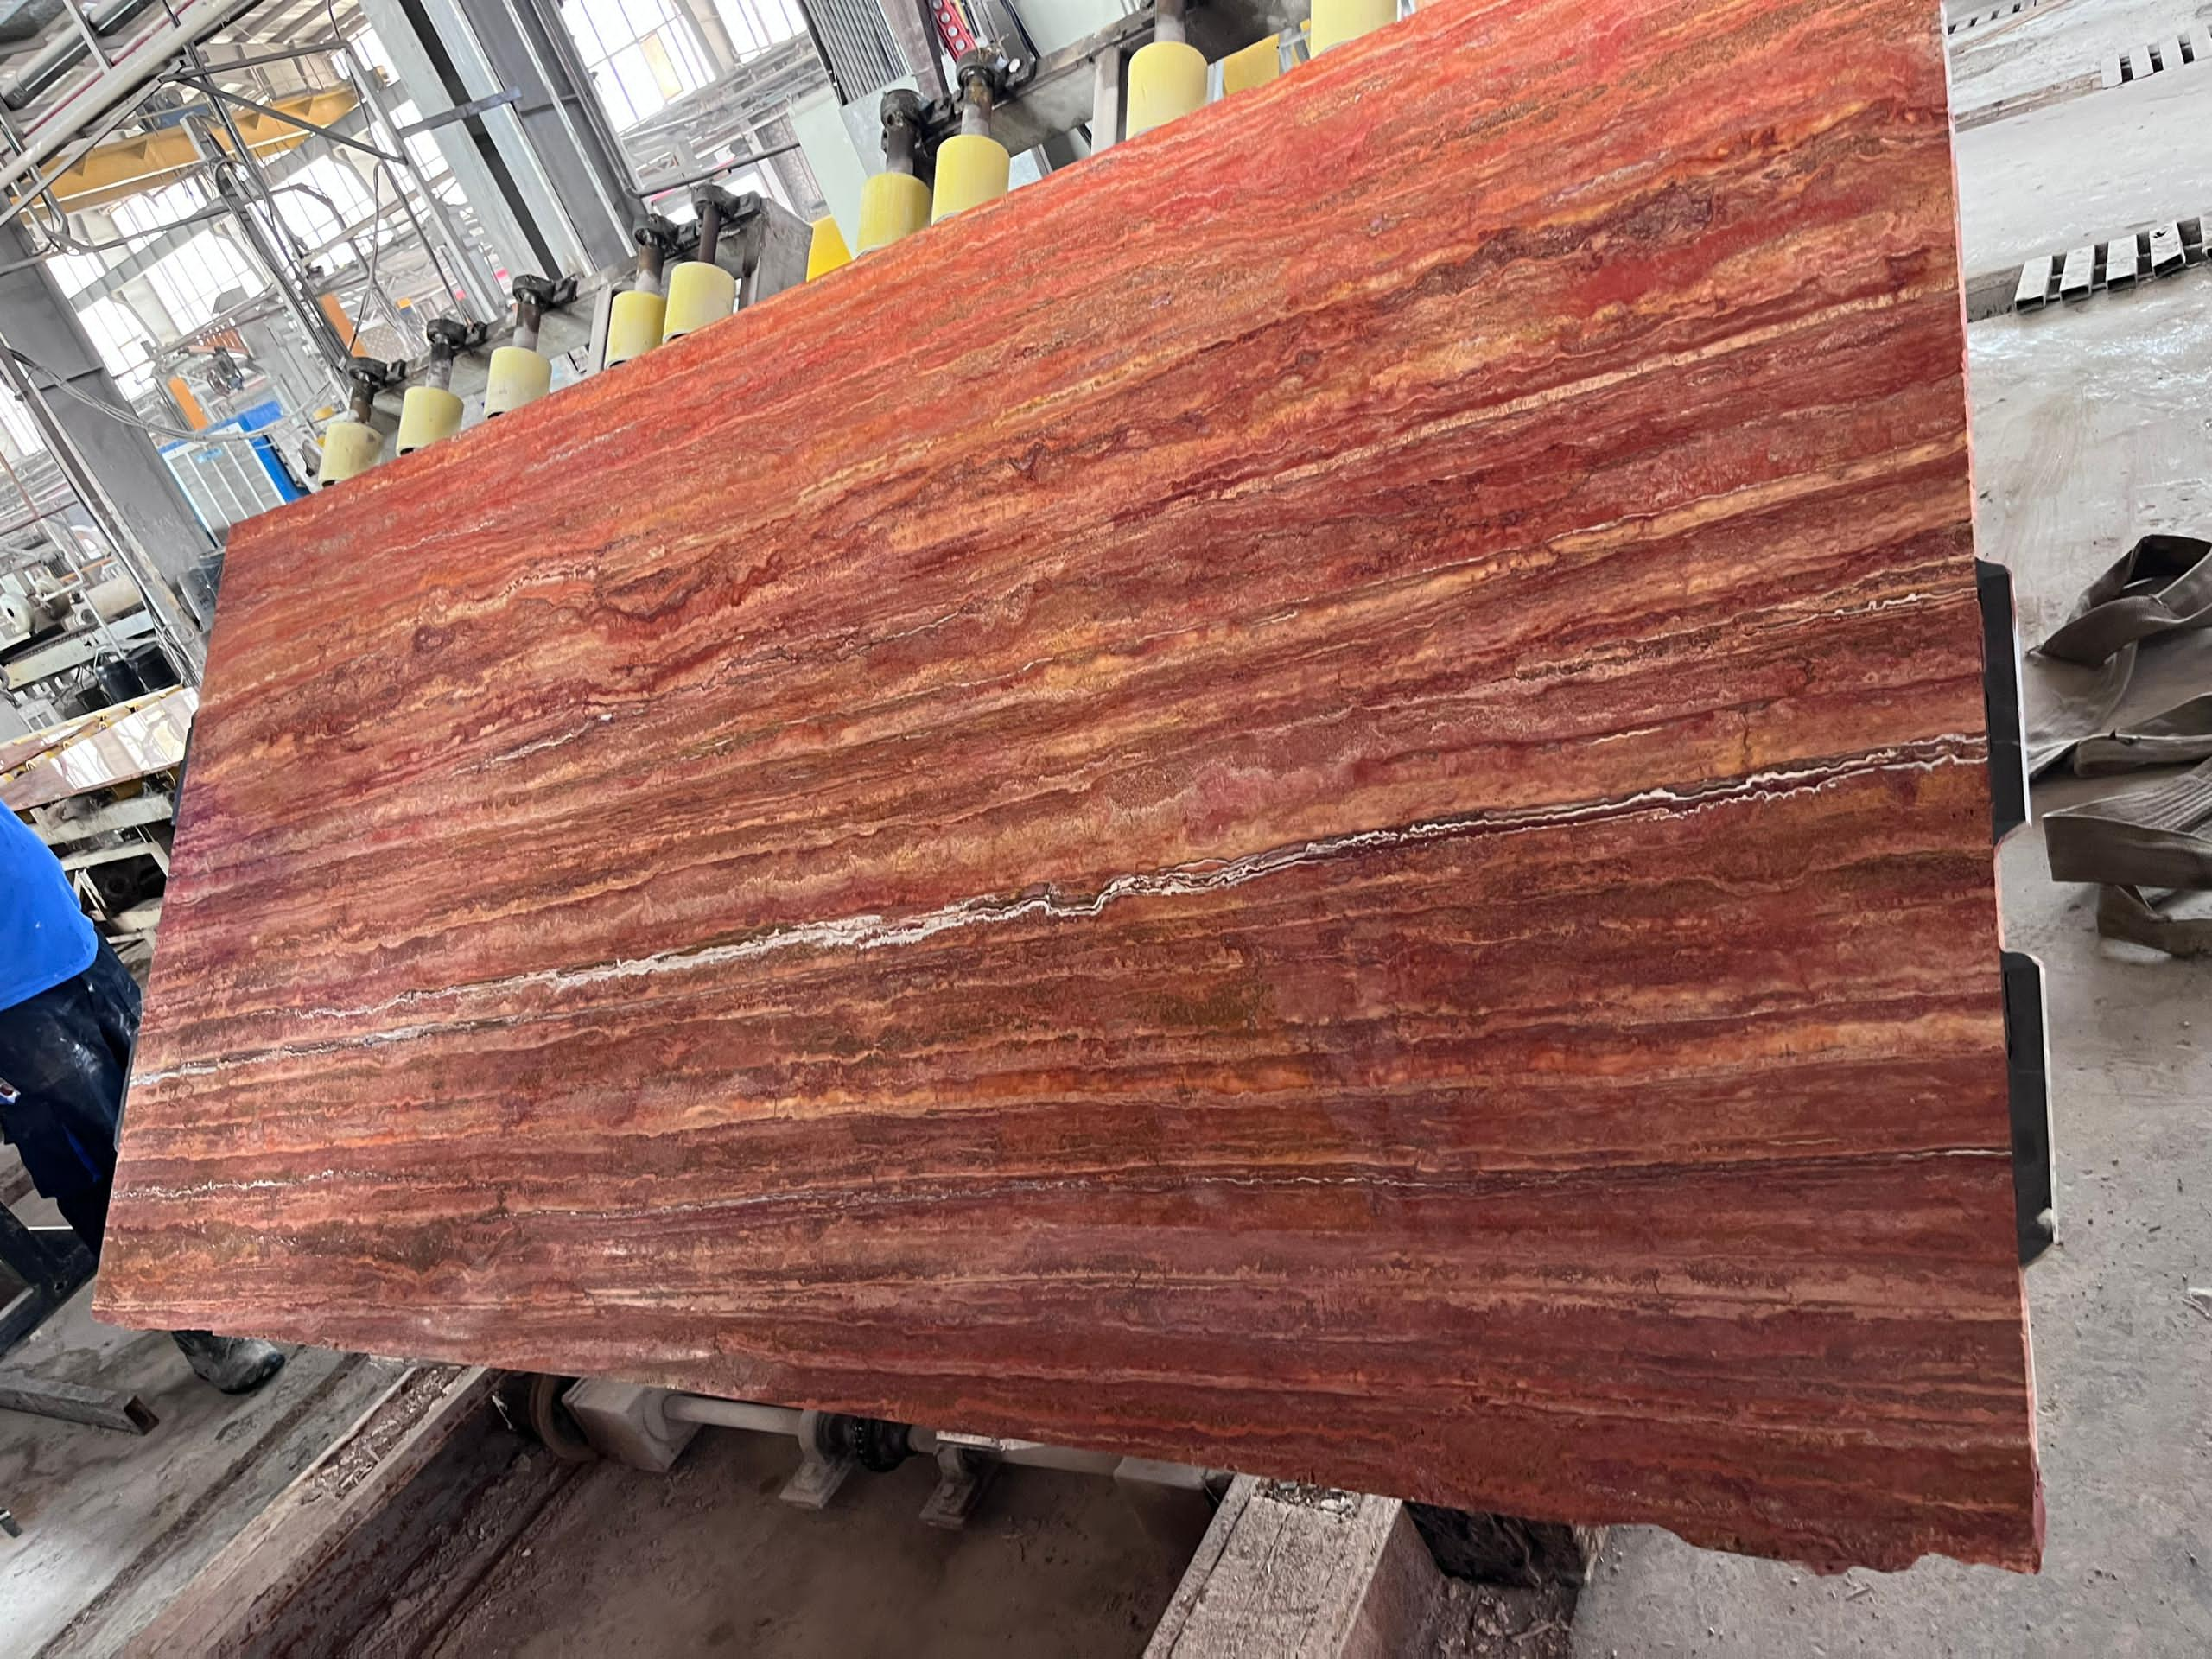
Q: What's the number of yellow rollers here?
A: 9